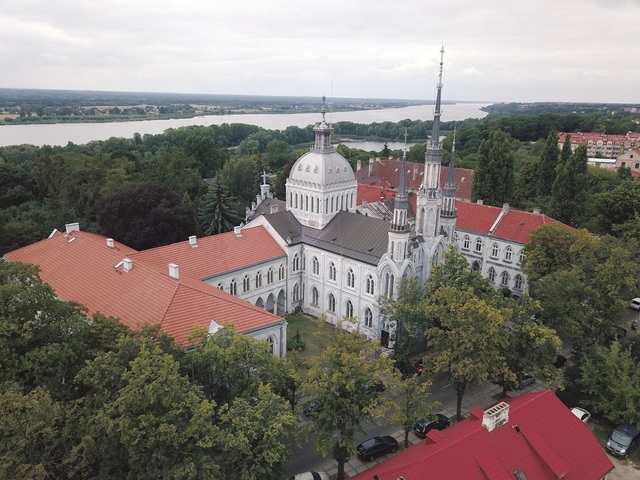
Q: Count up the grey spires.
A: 3